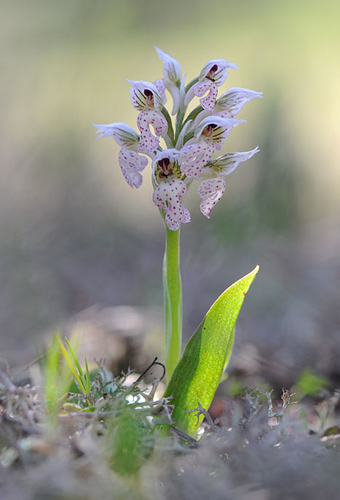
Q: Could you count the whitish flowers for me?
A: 8